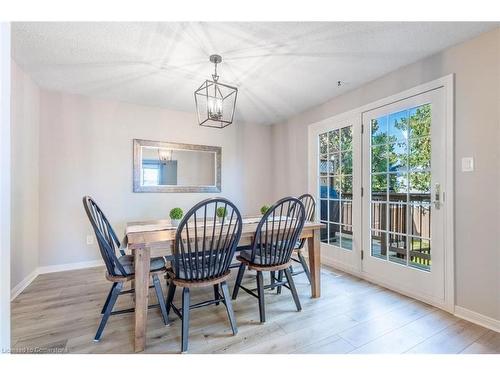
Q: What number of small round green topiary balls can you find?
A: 3